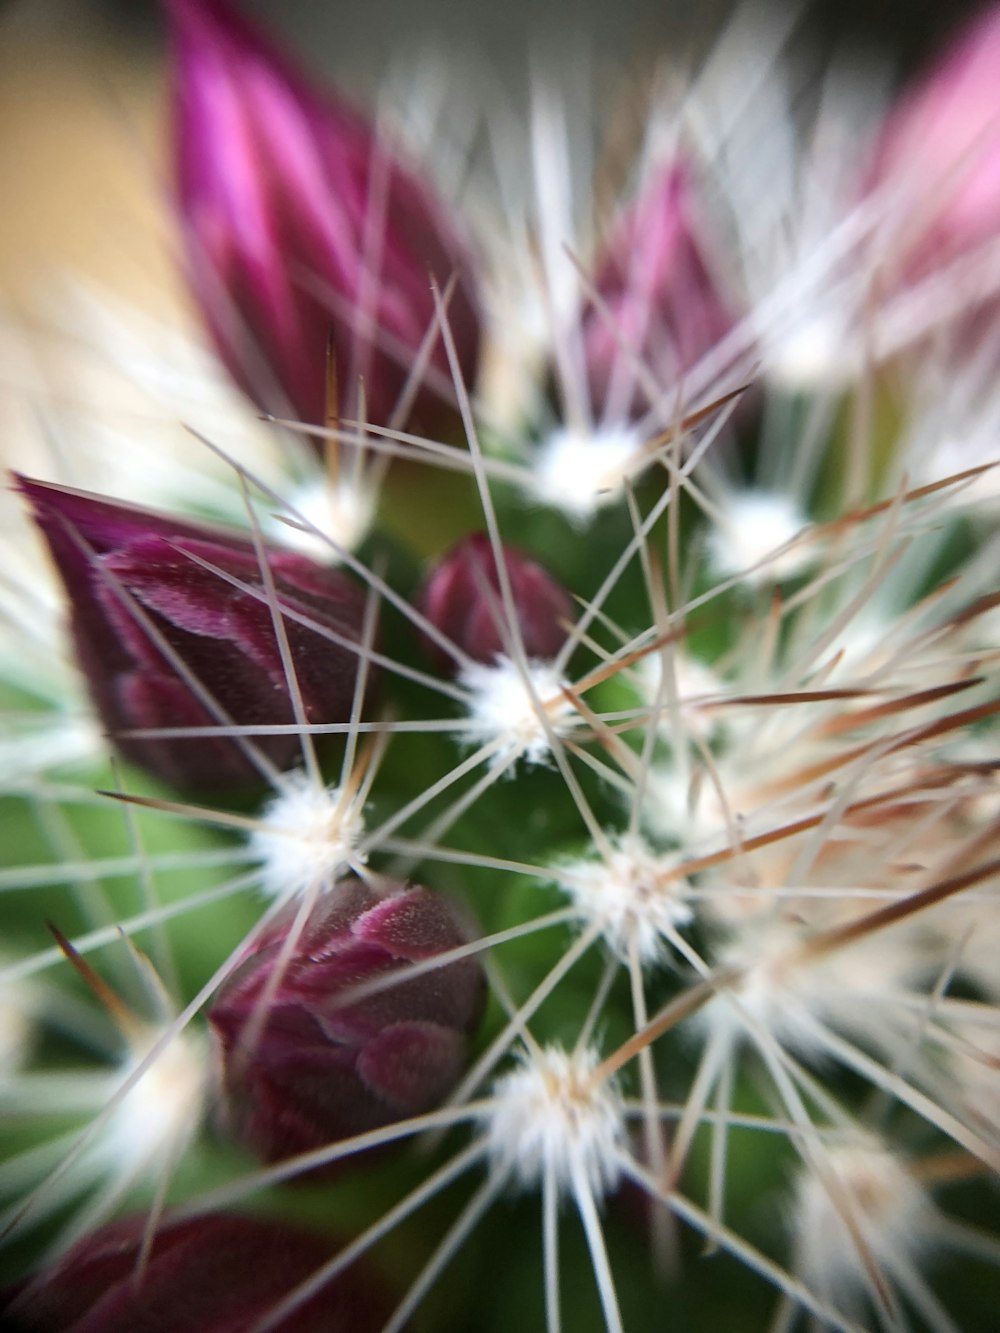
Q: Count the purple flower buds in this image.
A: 7